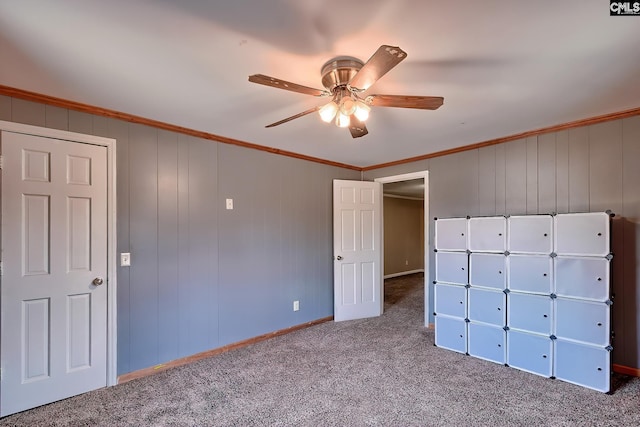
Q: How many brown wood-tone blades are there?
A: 5